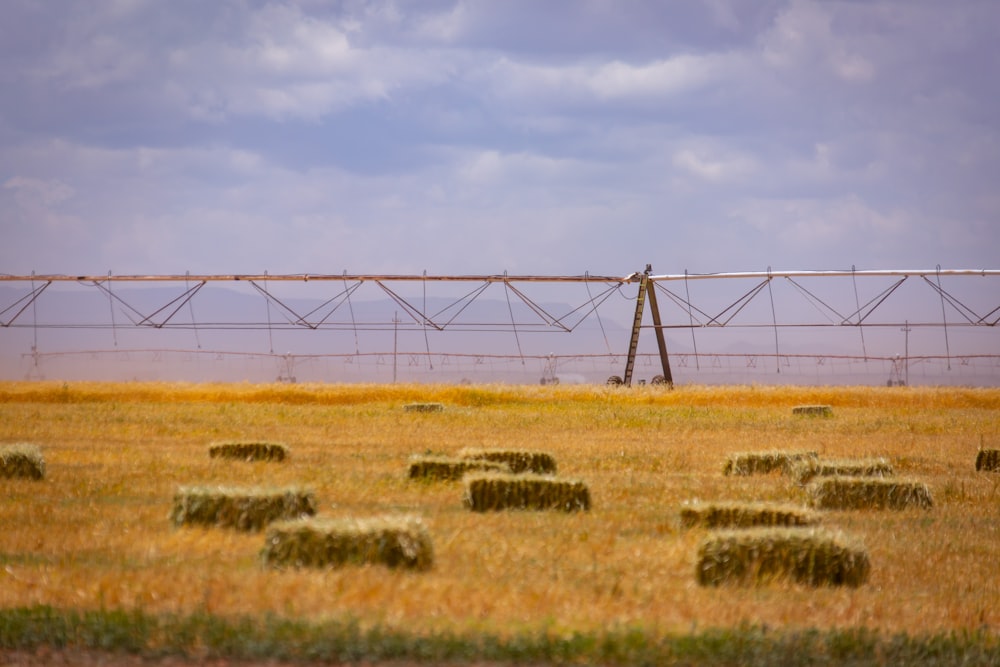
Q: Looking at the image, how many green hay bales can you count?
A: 15